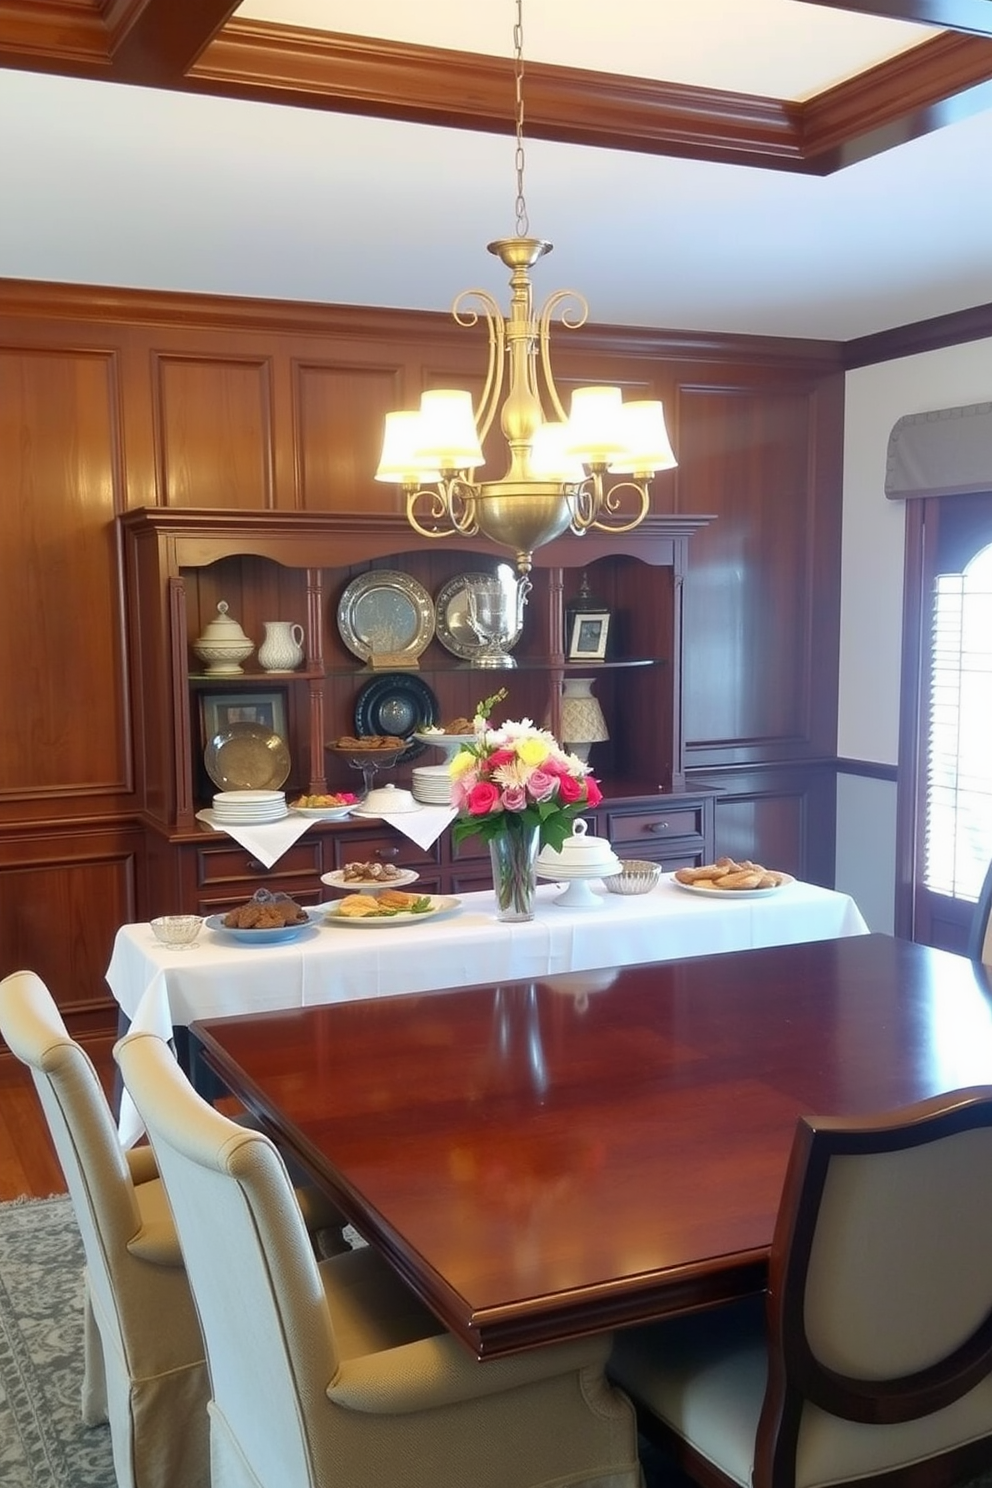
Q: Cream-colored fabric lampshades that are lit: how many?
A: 5